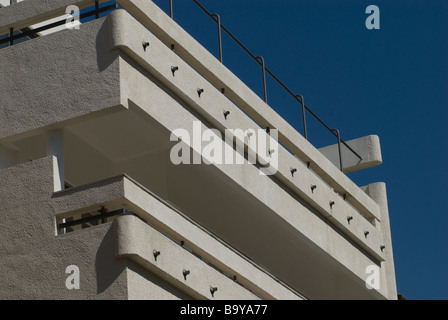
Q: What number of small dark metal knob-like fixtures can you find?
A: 15